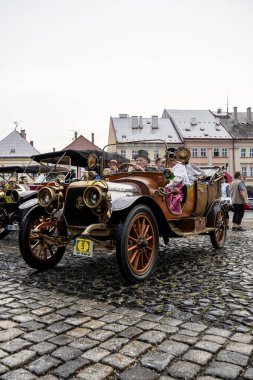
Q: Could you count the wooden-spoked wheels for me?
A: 3